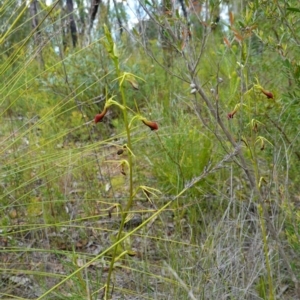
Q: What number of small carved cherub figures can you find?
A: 0